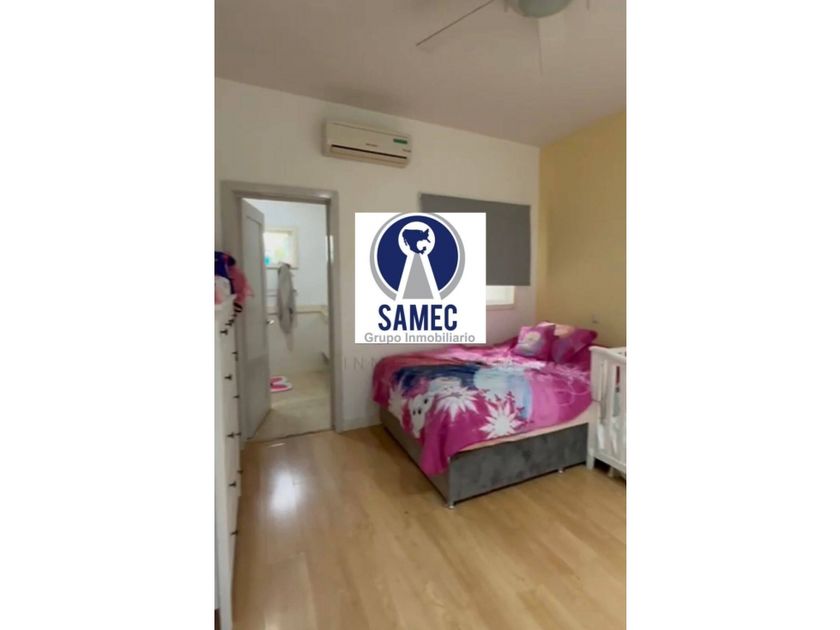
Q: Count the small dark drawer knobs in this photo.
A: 12